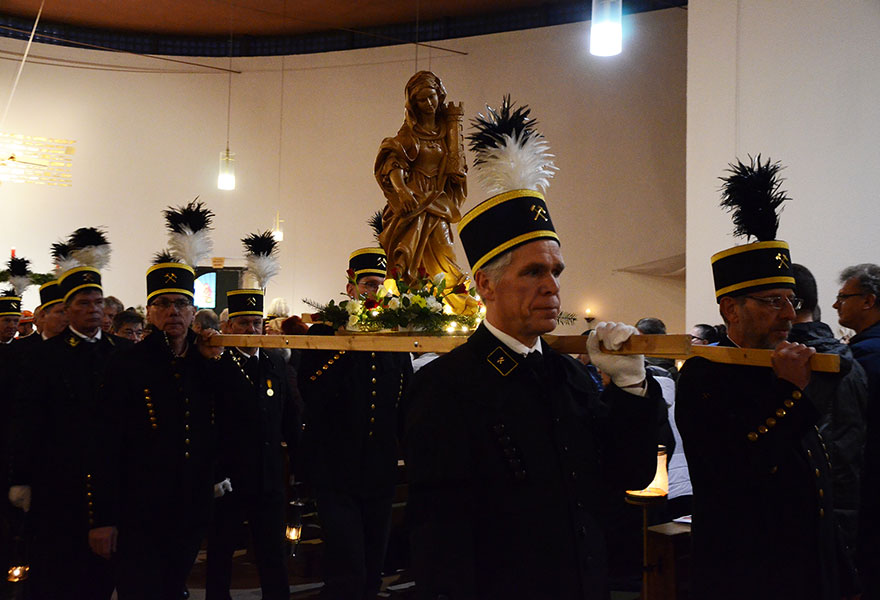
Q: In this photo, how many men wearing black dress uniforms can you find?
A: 8